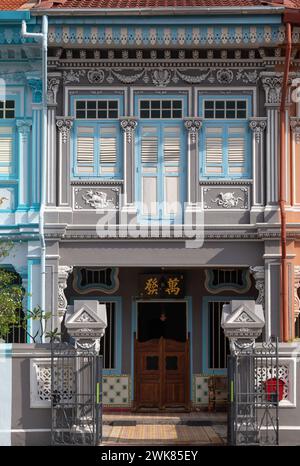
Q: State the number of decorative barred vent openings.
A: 2